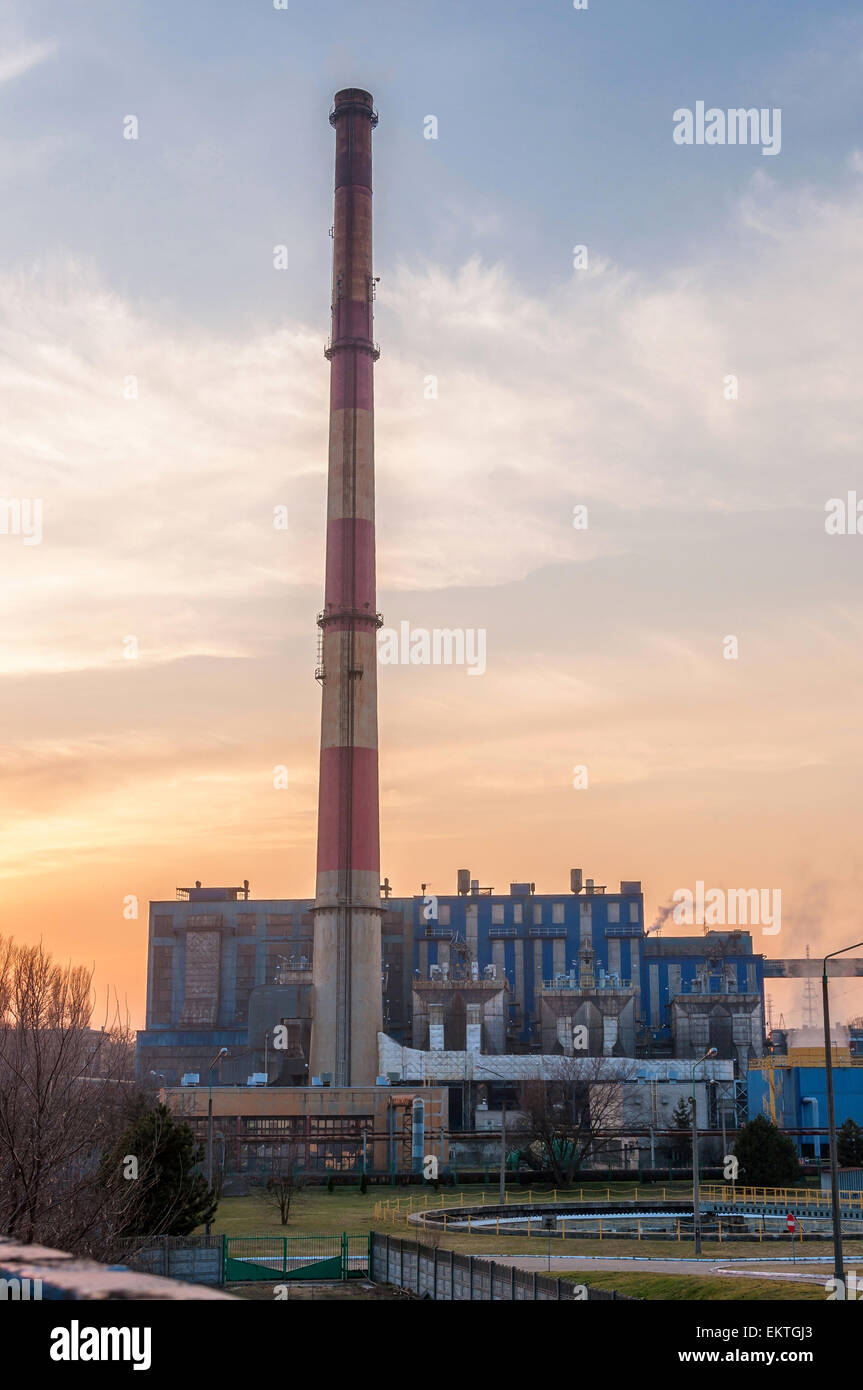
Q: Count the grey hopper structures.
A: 3